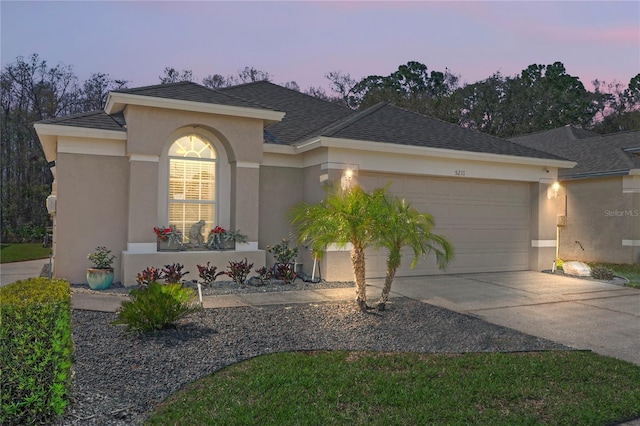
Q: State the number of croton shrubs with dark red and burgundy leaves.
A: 6